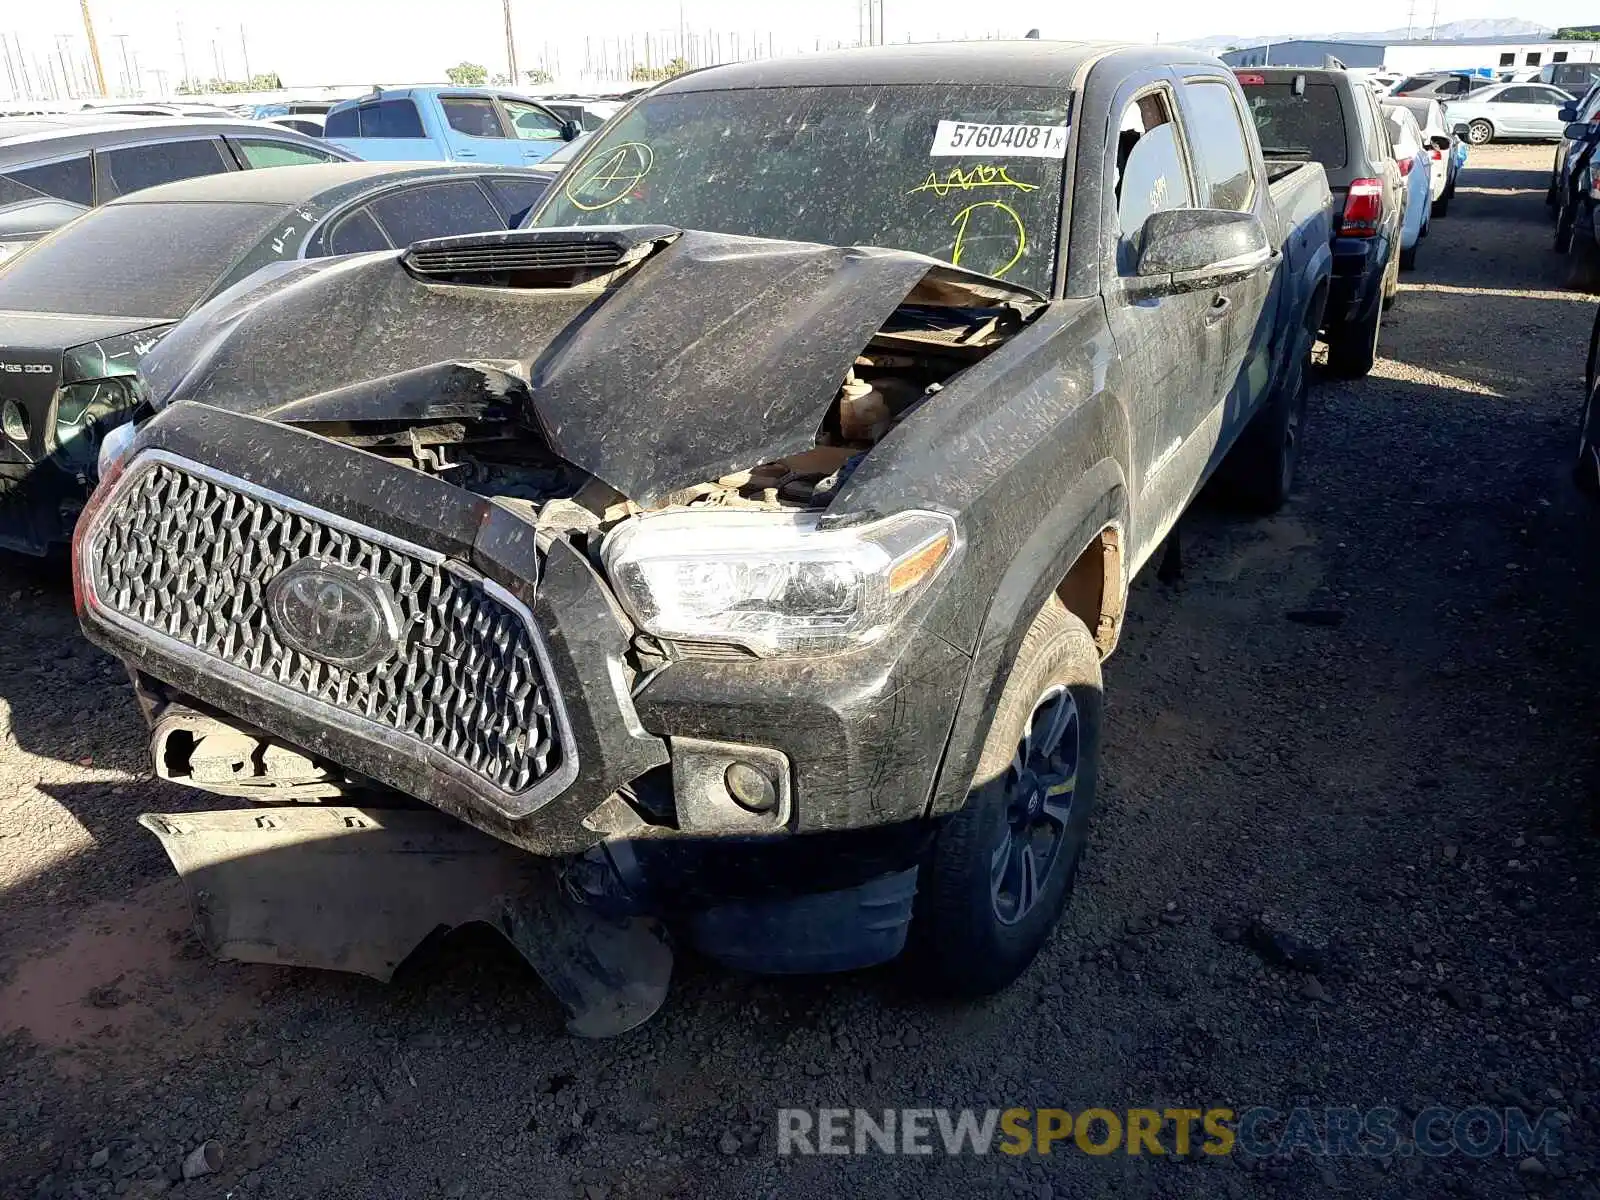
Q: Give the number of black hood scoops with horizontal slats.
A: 1